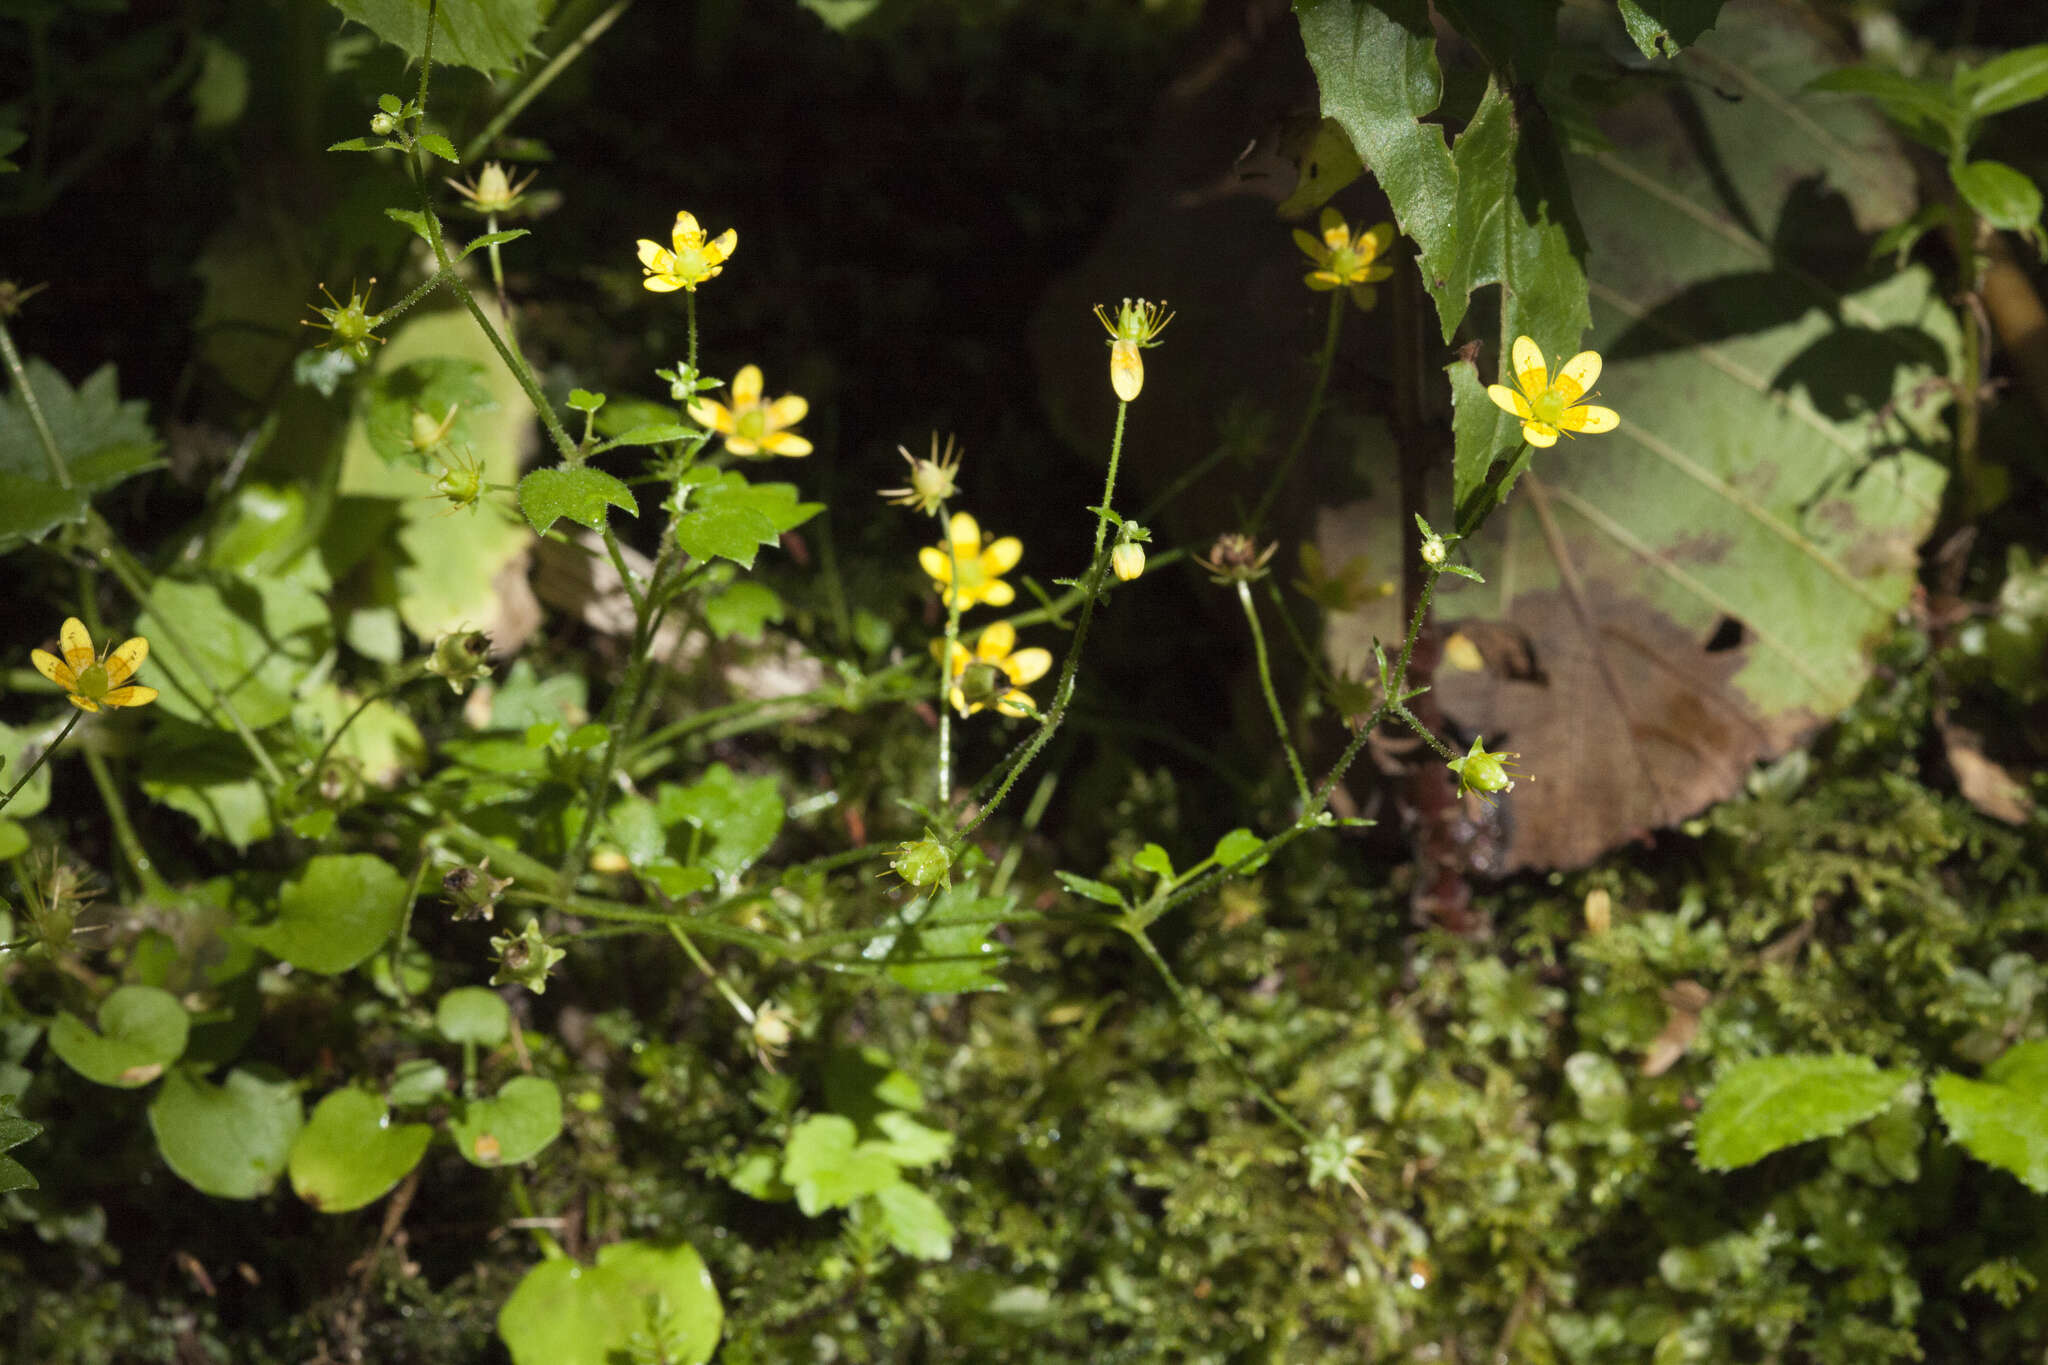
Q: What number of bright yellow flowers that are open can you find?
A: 7